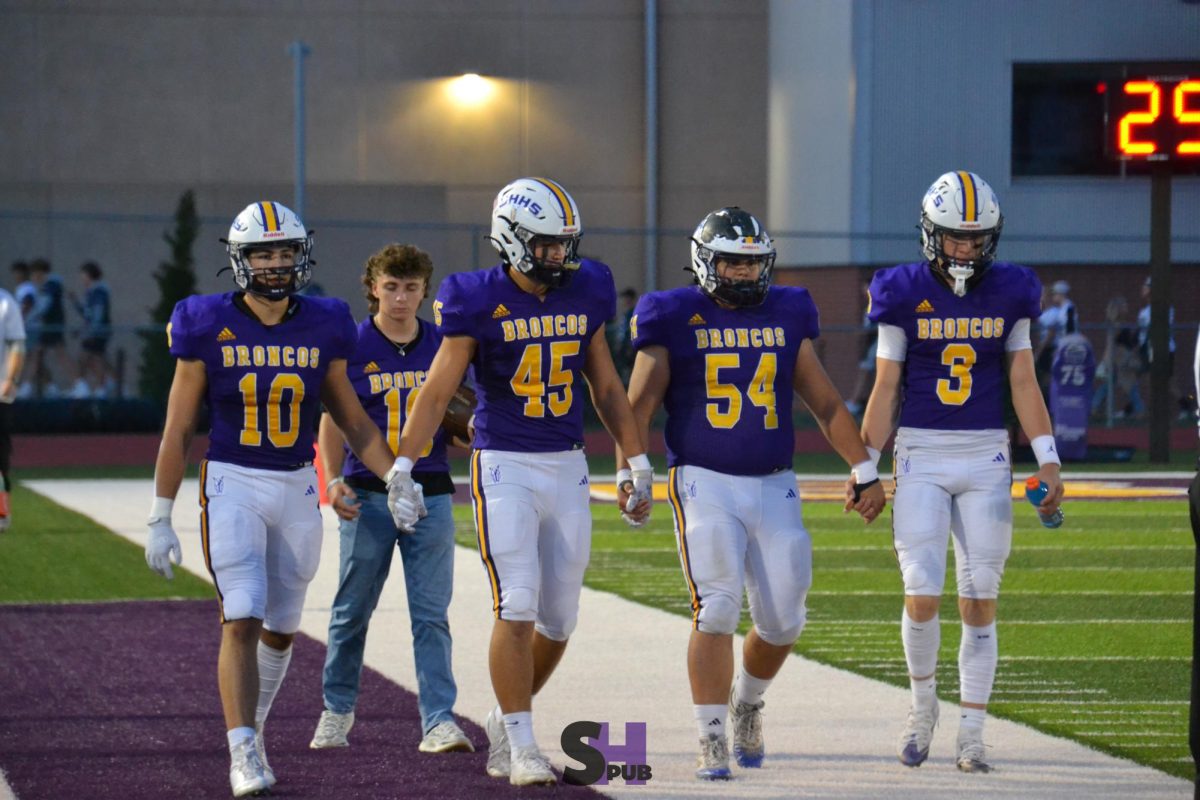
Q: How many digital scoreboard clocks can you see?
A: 1